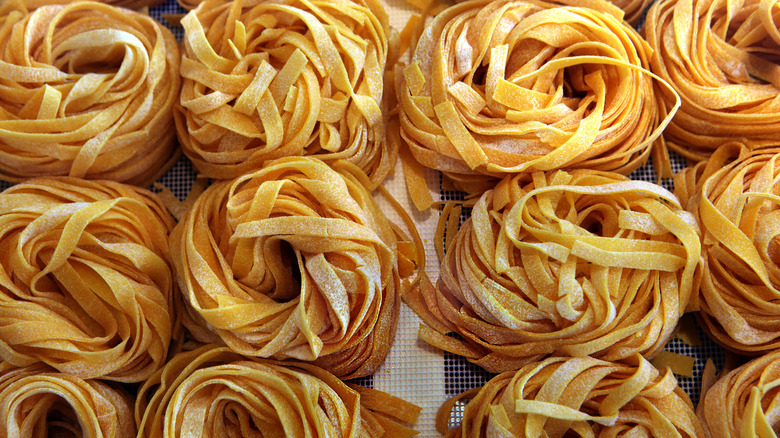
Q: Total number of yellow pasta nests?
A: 12